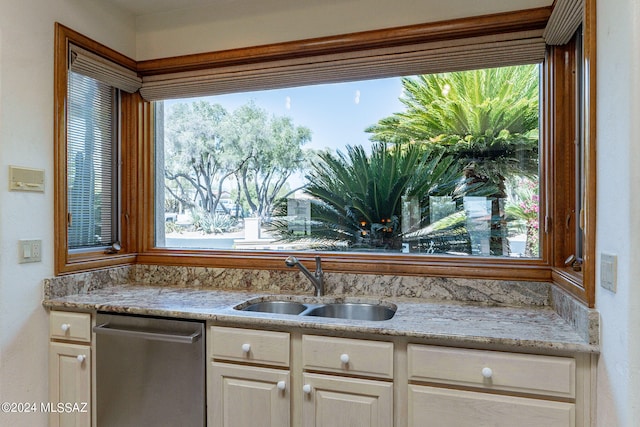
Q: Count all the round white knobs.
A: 7